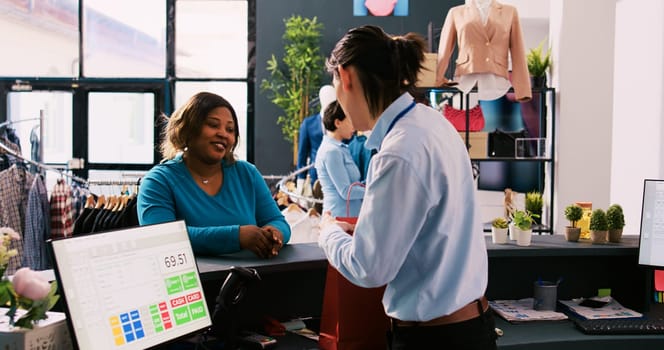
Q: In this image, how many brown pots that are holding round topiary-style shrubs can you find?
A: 3